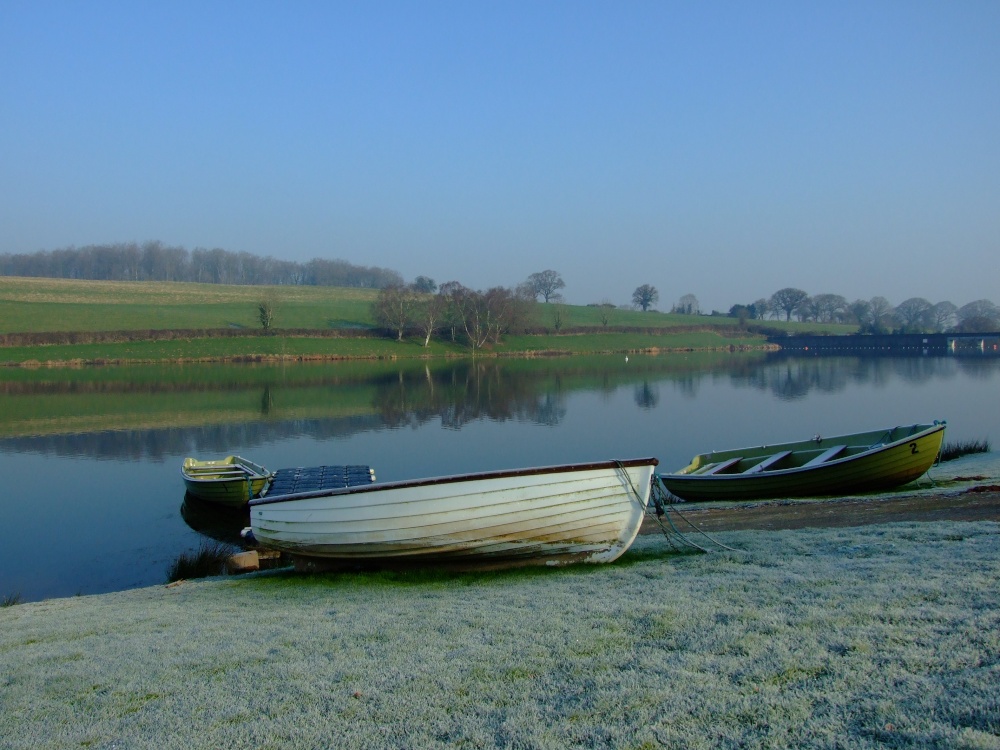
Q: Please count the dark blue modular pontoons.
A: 1